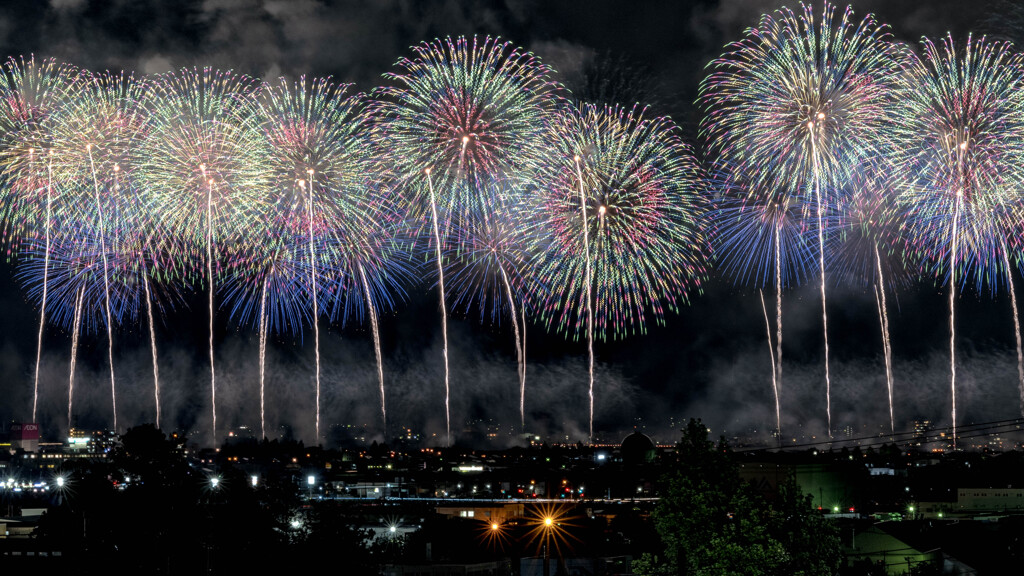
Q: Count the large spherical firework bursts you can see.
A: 8